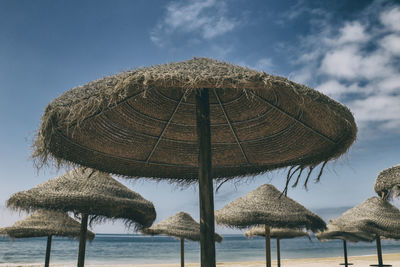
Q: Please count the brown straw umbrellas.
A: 9